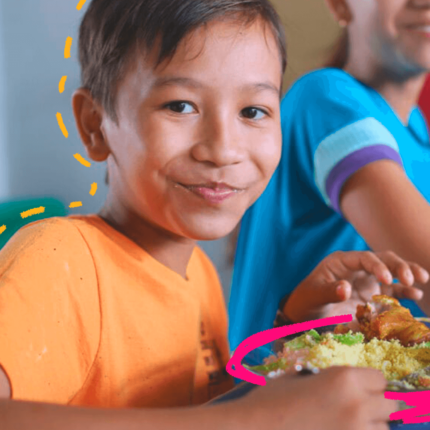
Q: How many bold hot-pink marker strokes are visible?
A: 2